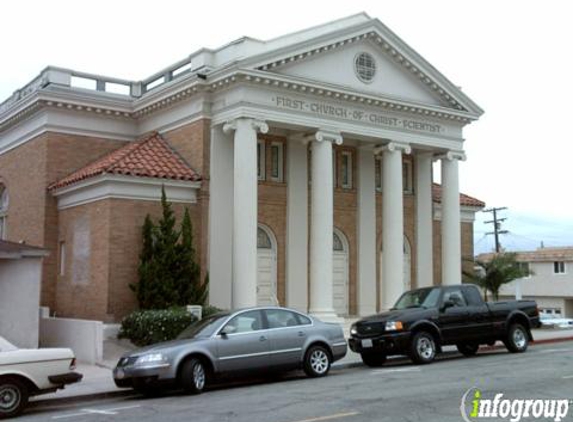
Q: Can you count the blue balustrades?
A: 0